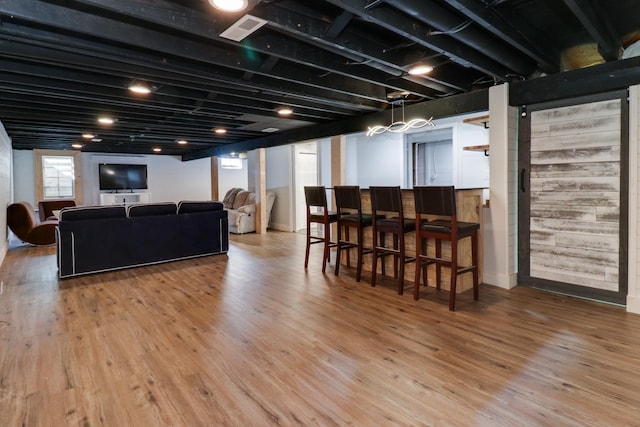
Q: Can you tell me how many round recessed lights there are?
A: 10